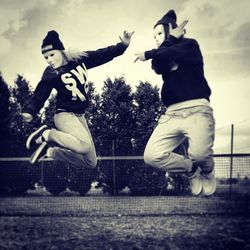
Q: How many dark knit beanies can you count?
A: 2